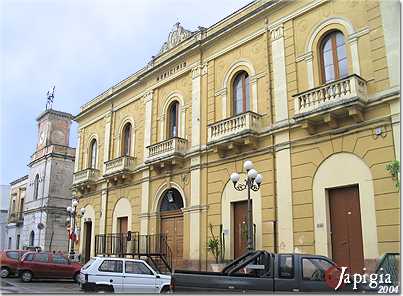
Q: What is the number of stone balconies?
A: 5